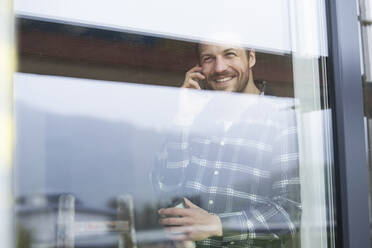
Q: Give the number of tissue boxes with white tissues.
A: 0